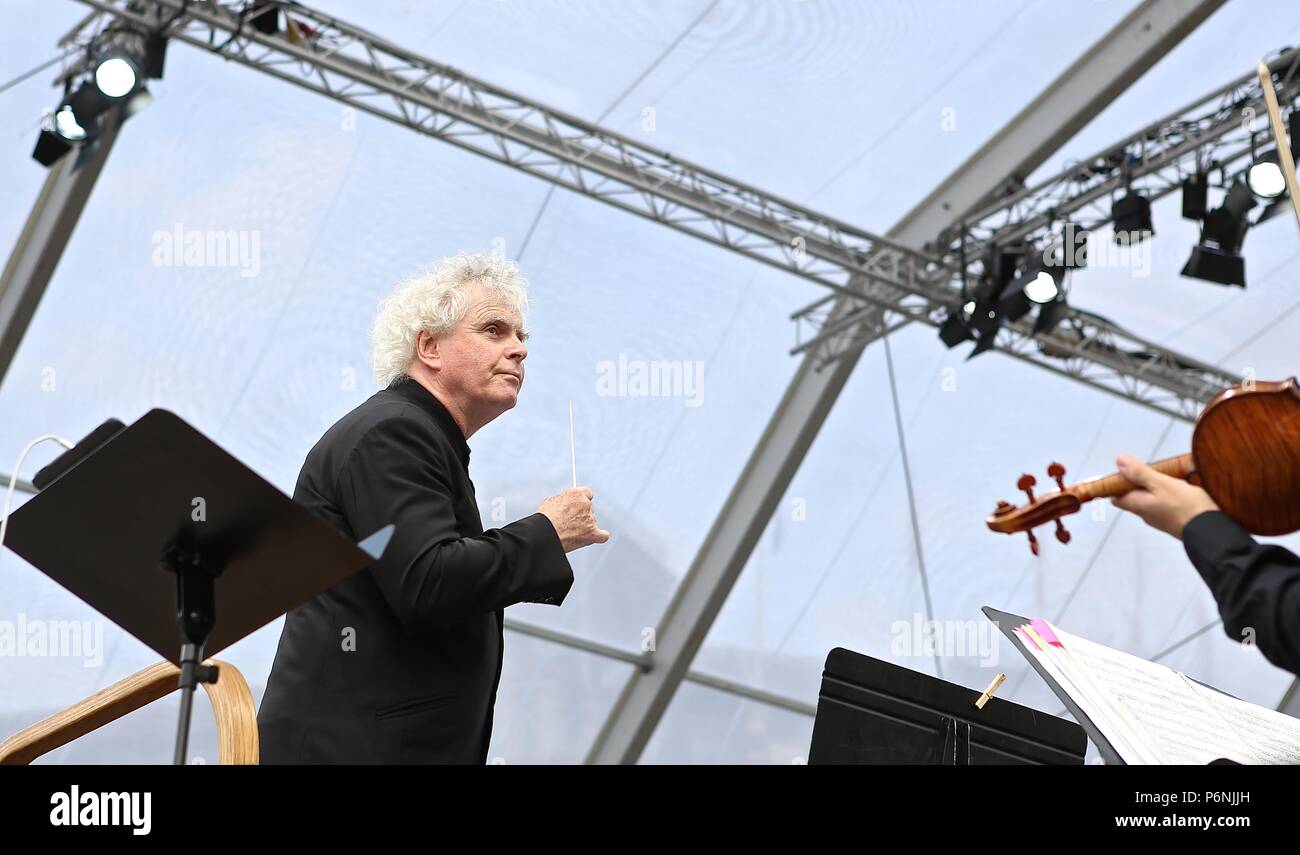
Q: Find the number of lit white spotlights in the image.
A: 4